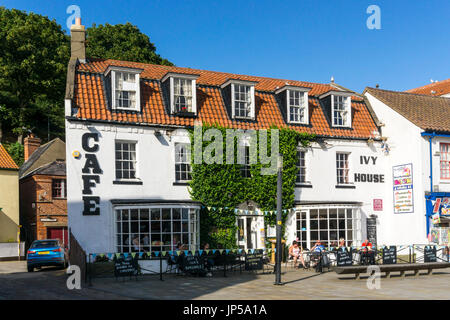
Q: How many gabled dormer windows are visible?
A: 5